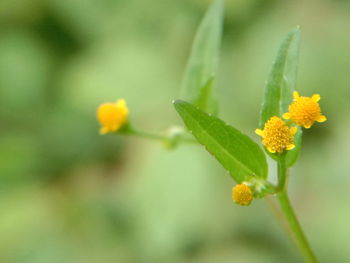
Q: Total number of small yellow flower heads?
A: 4